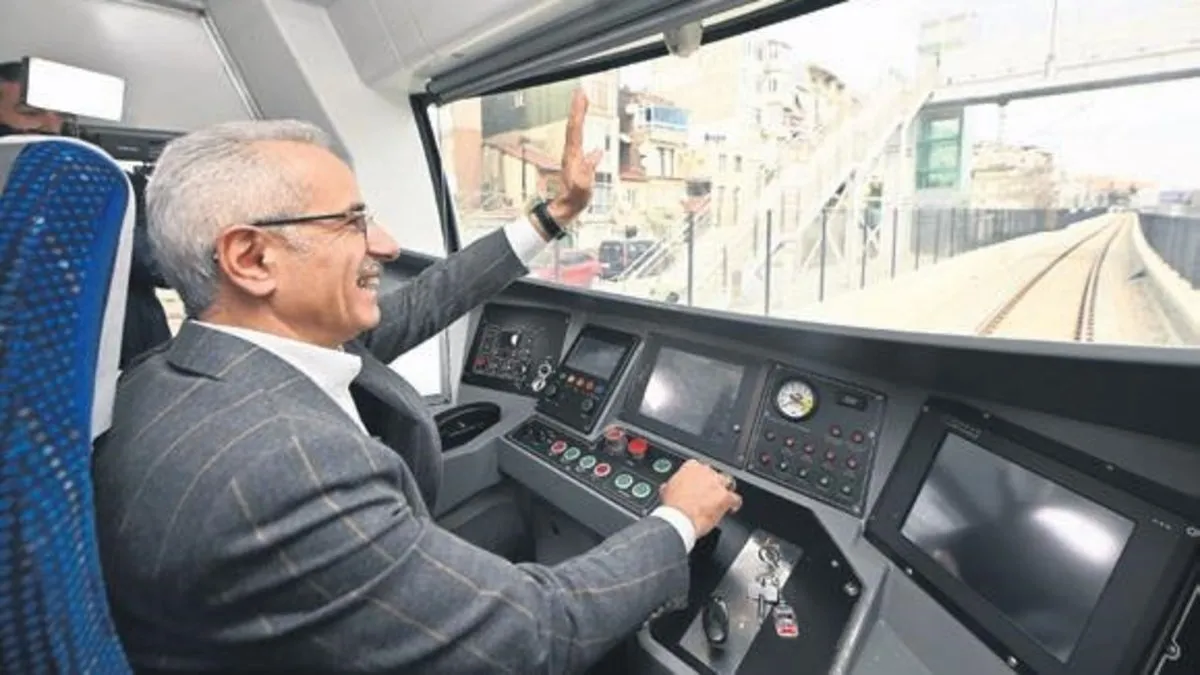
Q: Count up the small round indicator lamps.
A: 12